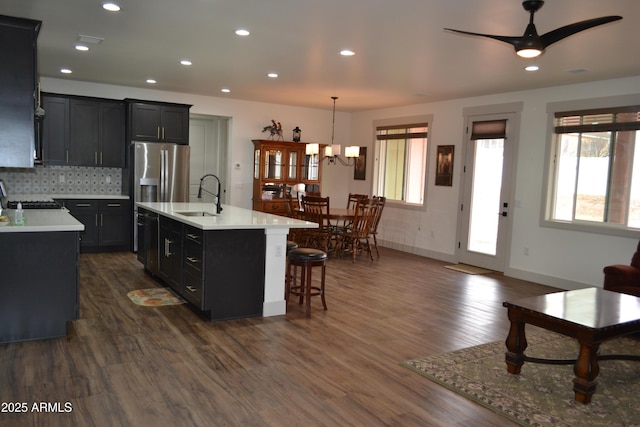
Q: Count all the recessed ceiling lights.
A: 10